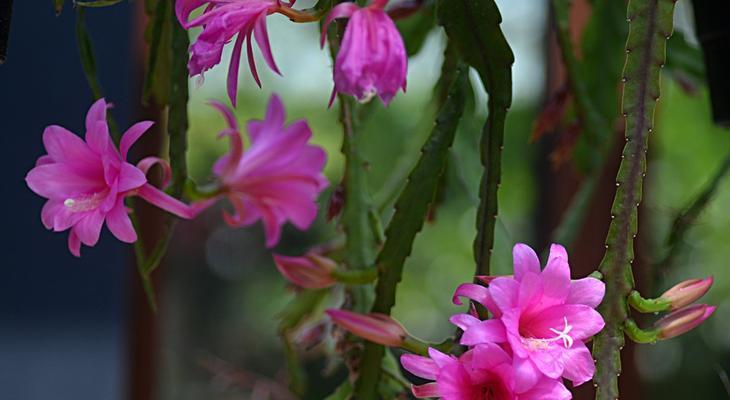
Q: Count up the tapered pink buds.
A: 4